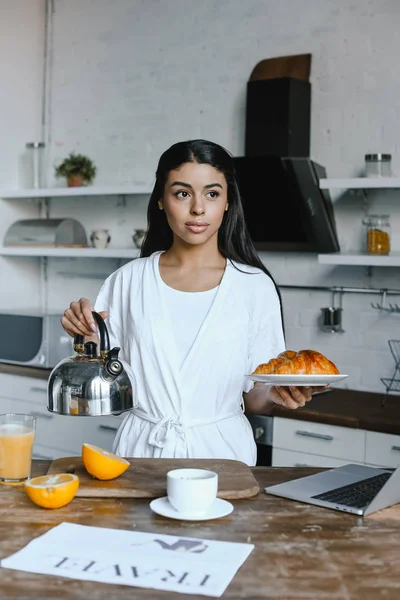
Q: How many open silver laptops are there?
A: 1